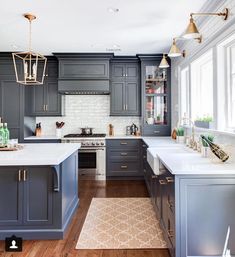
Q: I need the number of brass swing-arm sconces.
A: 3